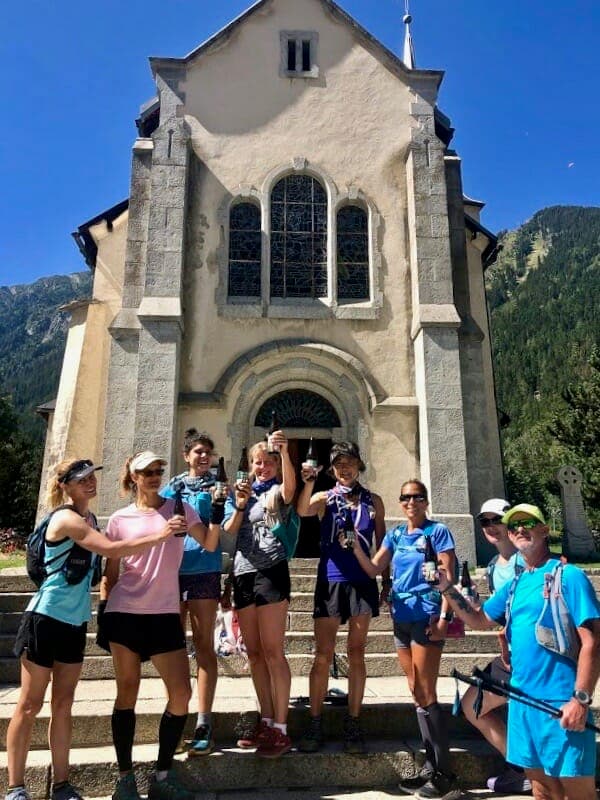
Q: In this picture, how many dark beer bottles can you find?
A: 8